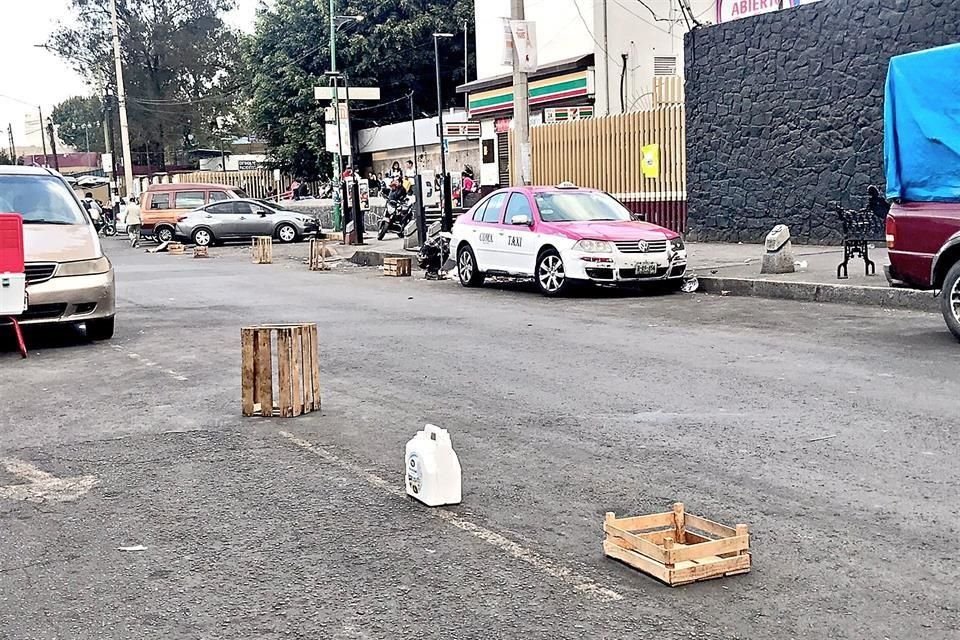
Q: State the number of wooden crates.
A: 7